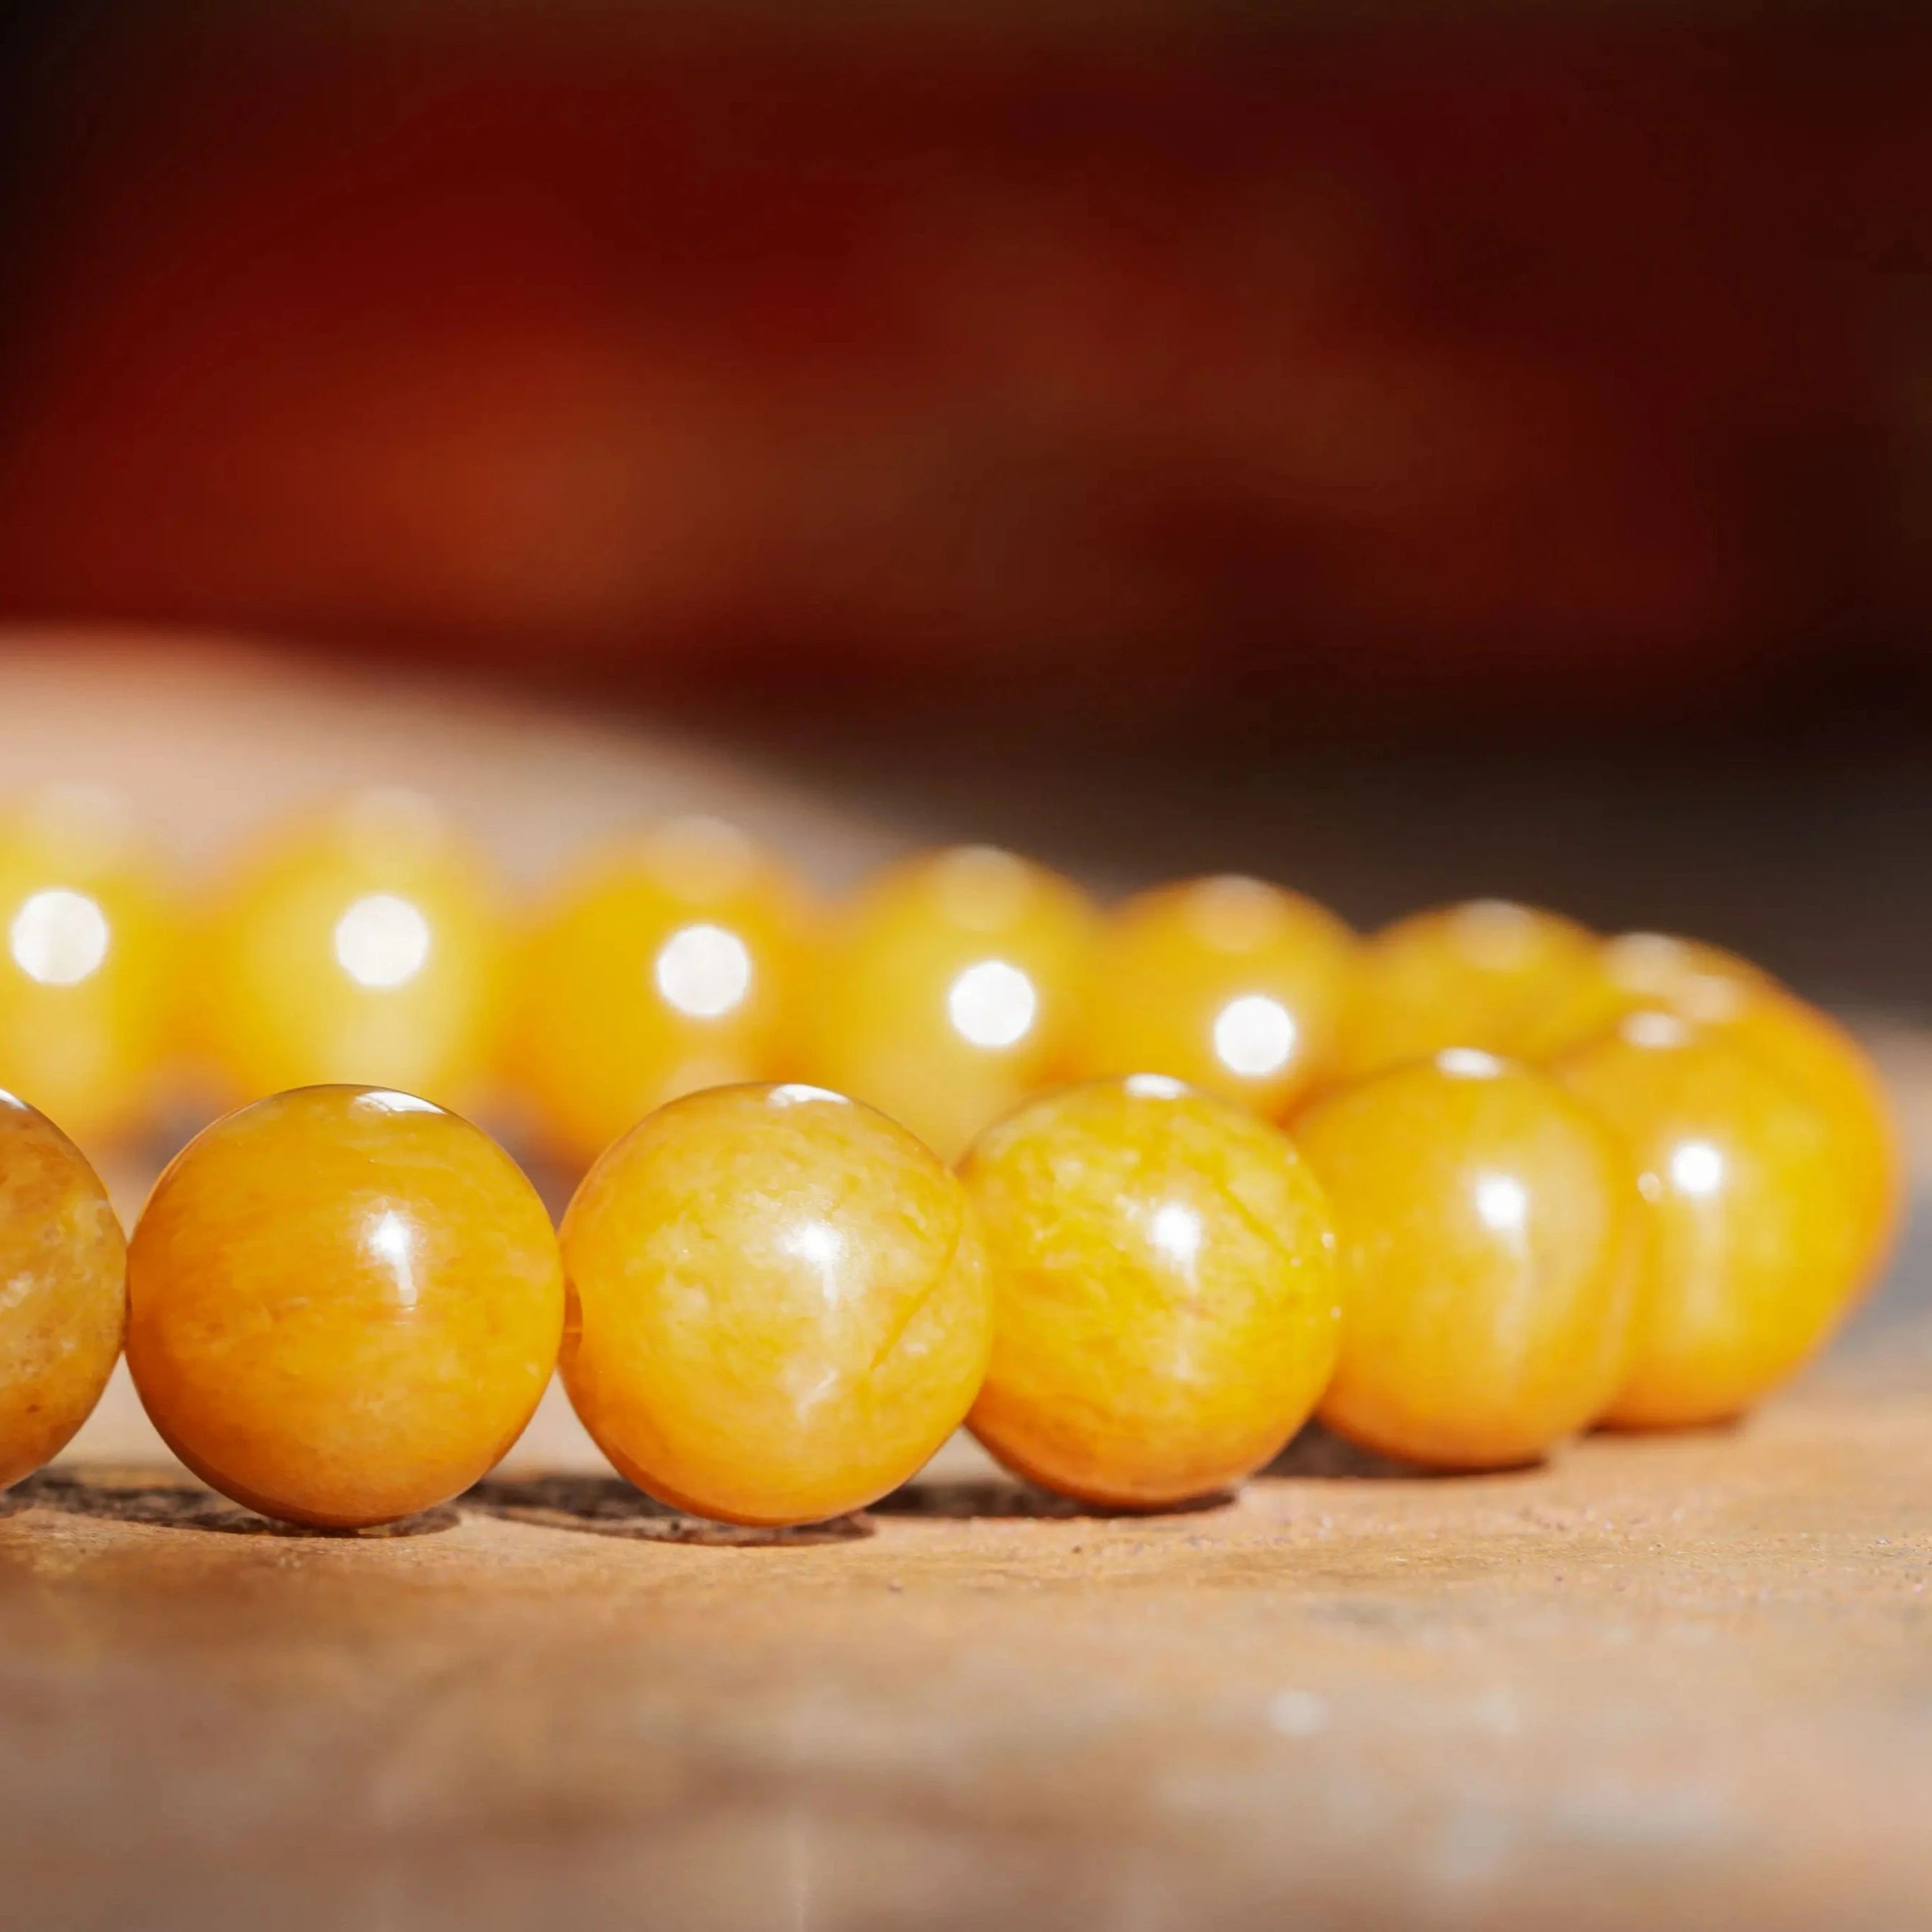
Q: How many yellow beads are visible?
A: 14